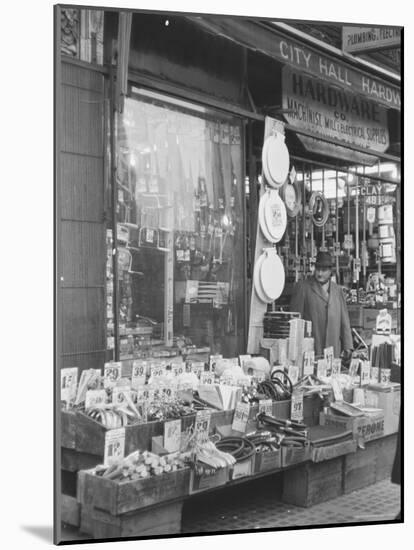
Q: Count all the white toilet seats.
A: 3